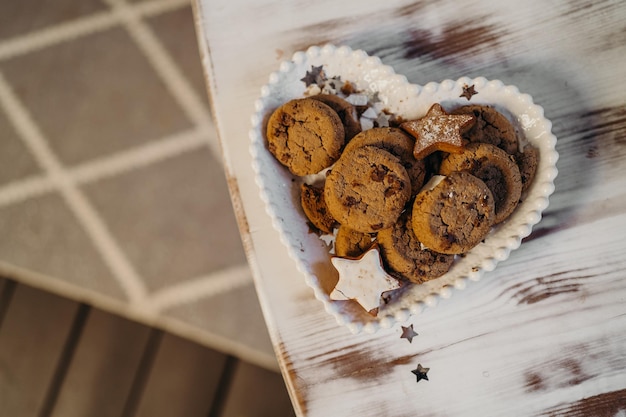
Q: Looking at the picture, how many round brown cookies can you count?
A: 11